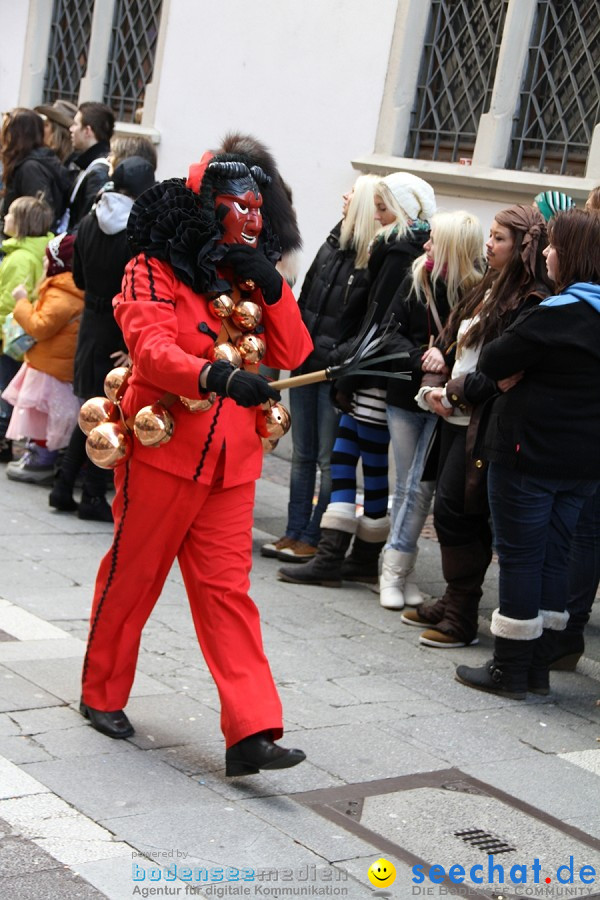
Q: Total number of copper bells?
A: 12